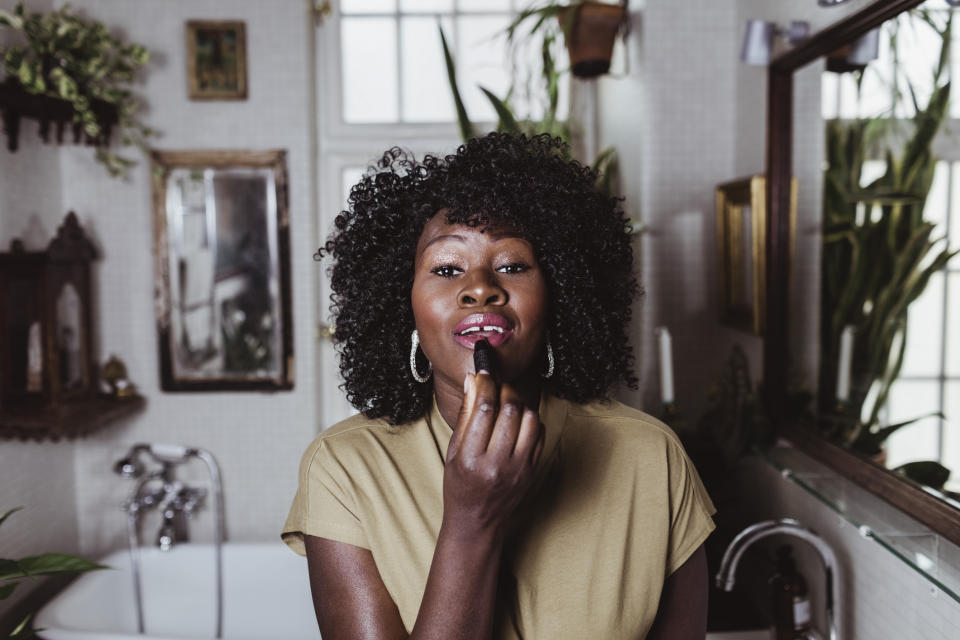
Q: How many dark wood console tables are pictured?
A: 0